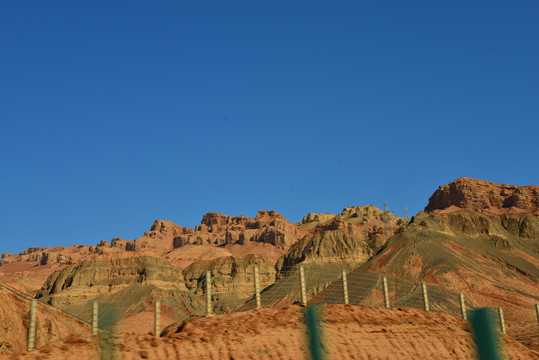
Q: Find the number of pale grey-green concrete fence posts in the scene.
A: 12